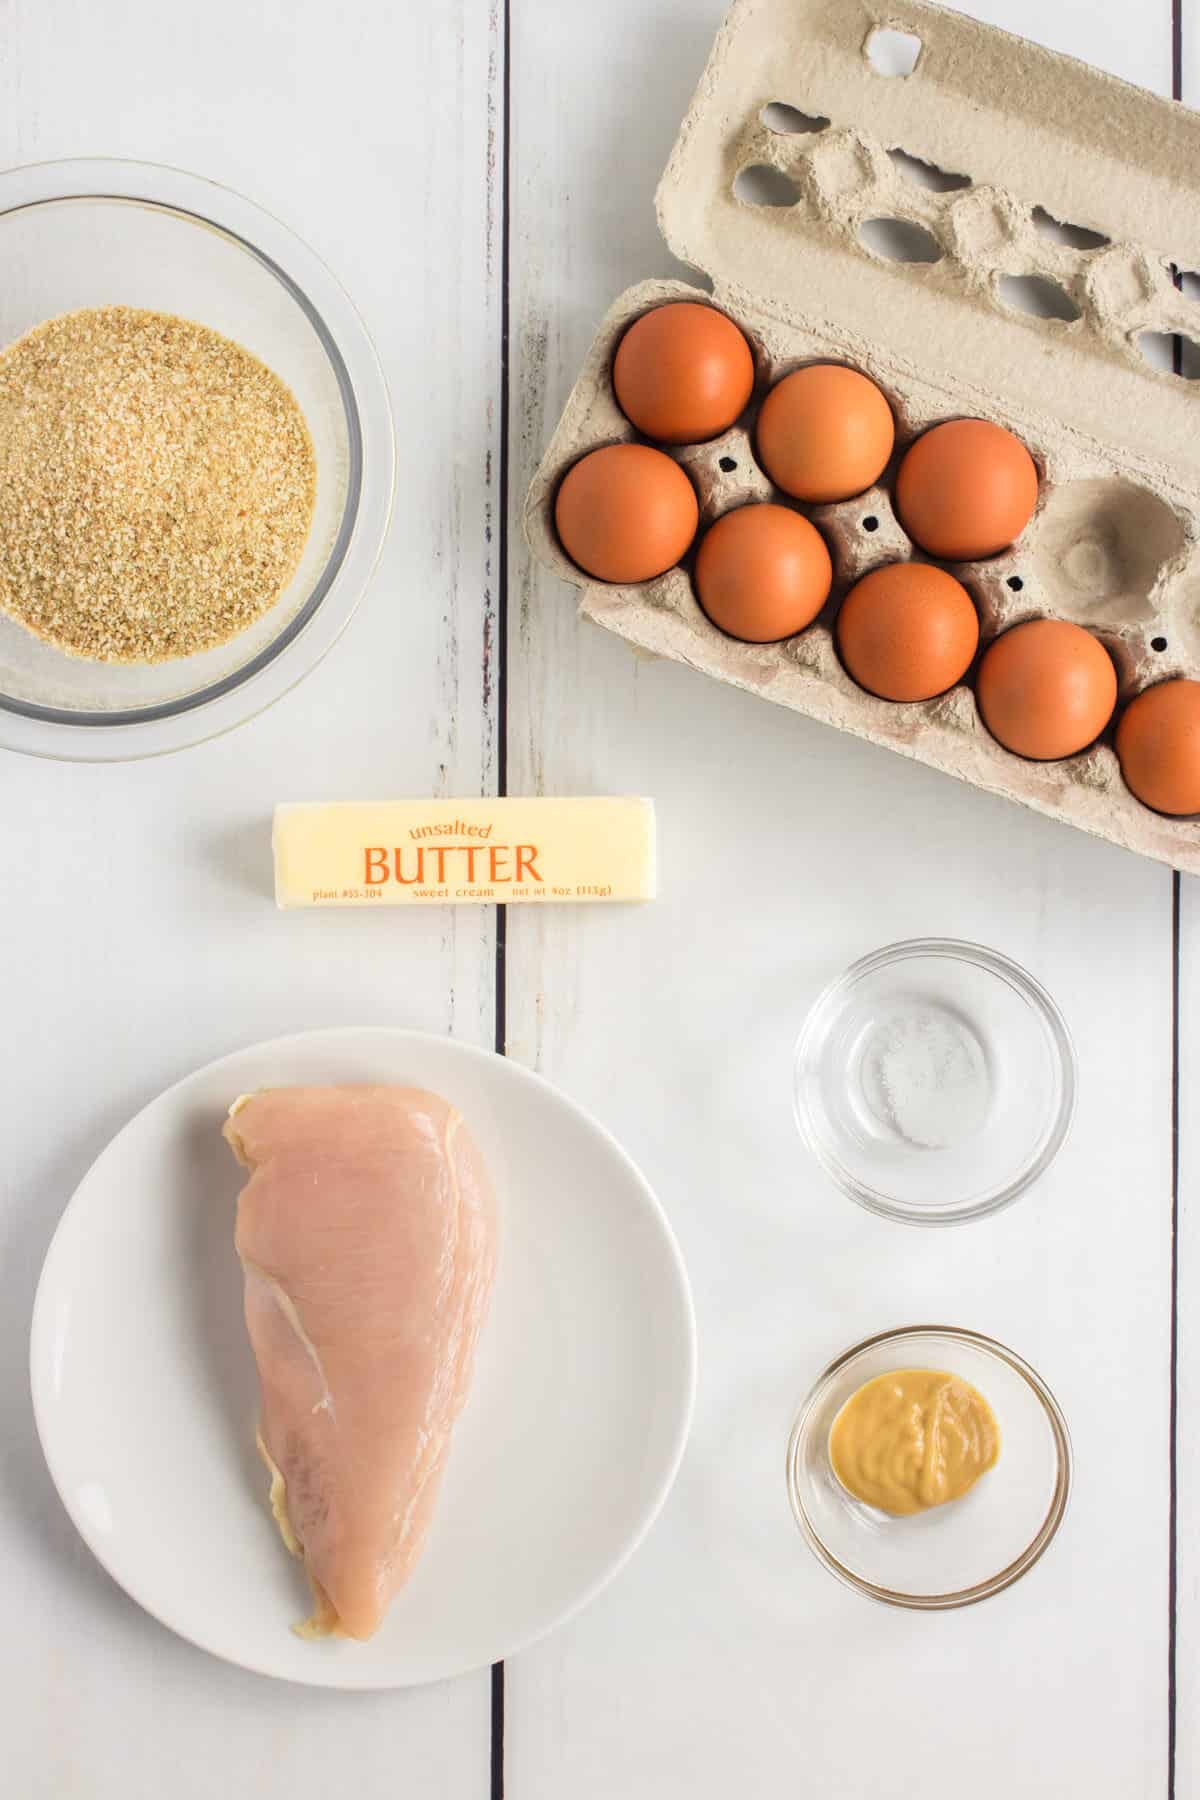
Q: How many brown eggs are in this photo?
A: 8